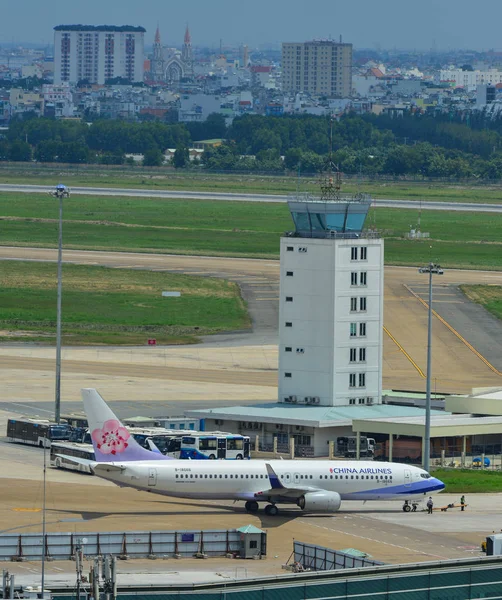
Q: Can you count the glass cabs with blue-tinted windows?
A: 1